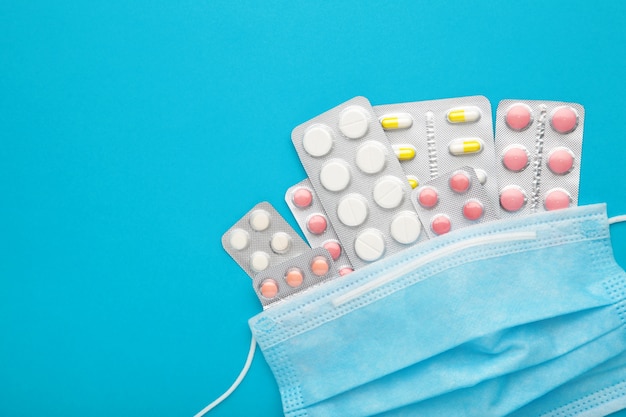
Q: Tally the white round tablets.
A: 12